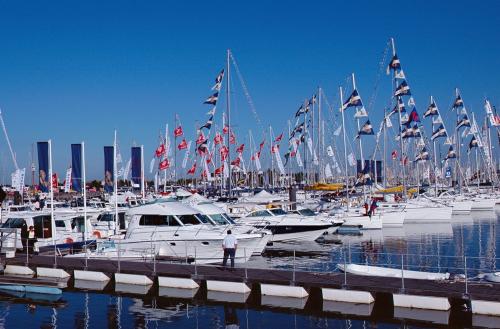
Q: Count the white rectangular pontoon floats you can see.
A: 10